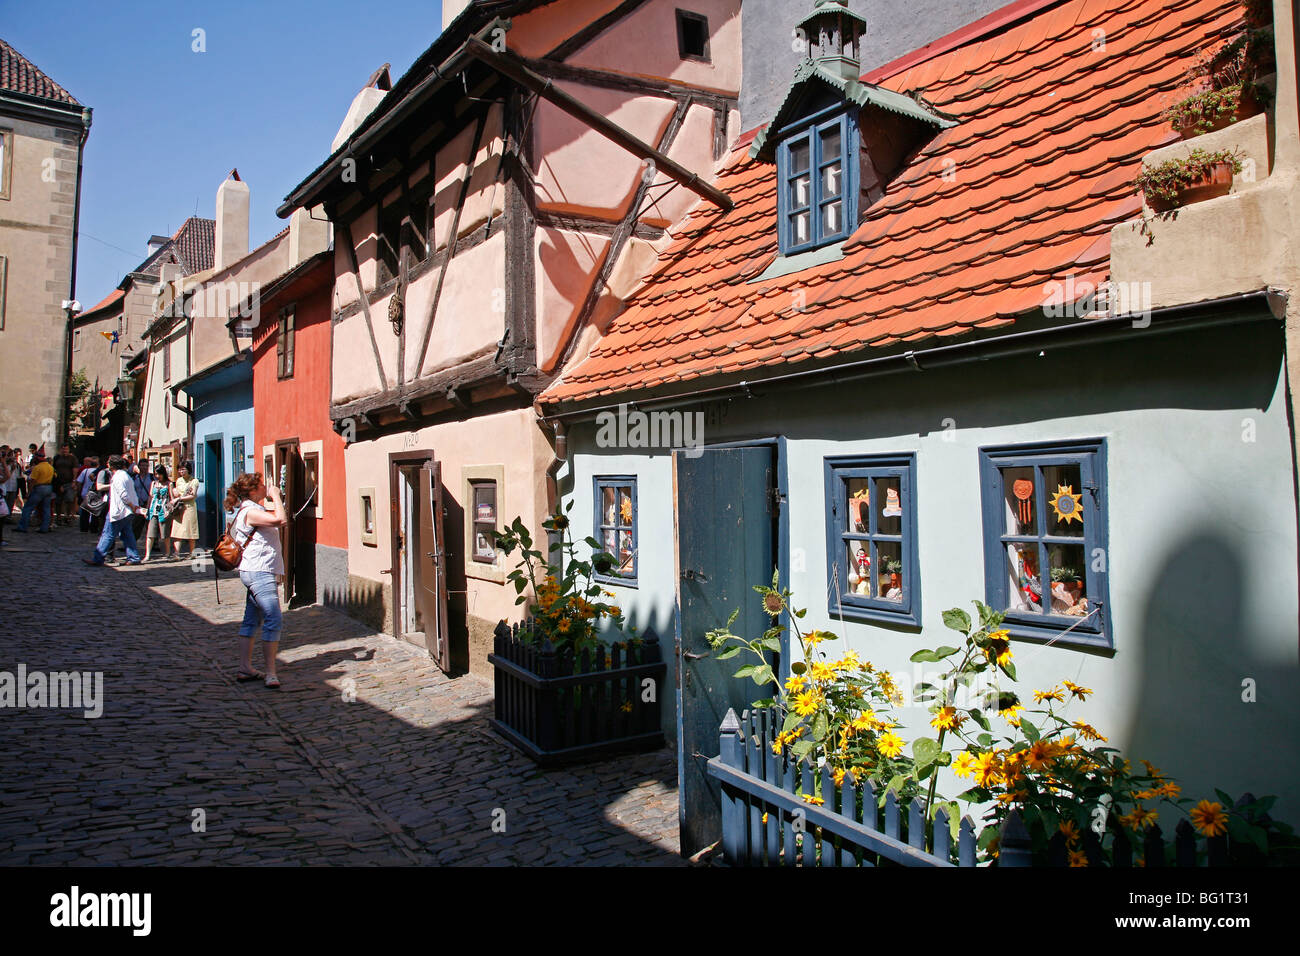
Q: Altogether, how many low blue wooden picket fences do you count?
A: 2